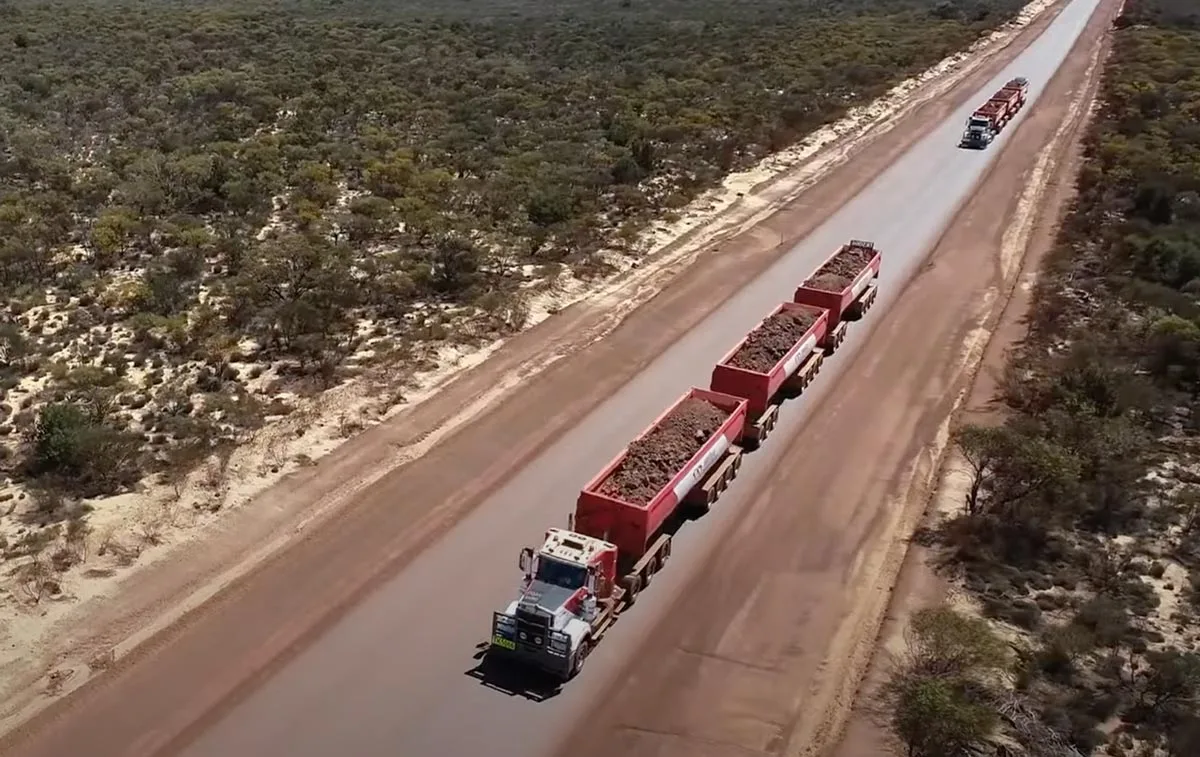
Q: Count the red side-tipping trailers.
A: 6